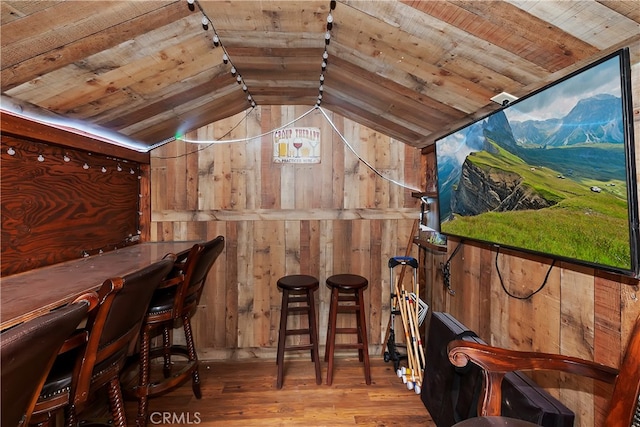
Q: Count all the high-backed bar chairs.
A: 3